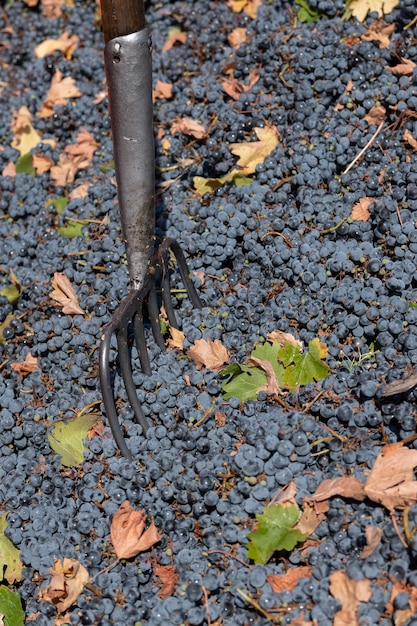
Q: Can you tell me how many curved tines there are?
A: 6